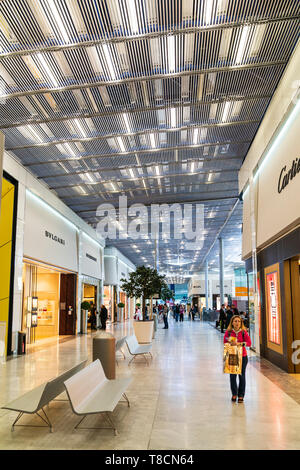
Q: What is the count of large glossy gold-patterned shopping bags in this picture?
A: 1